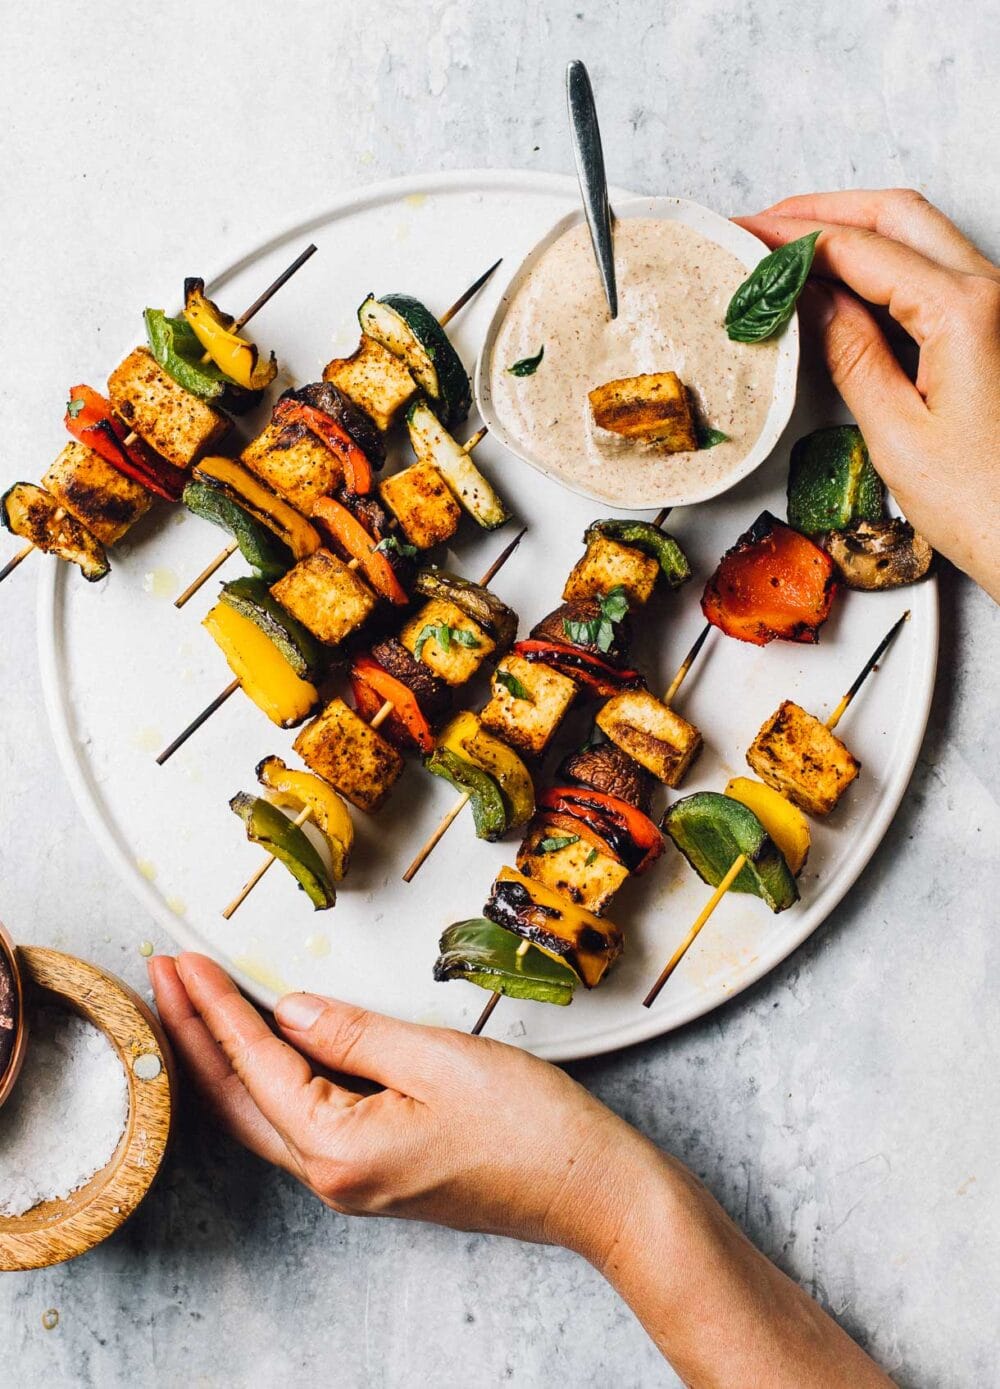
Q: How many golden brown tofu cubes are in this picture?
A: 14